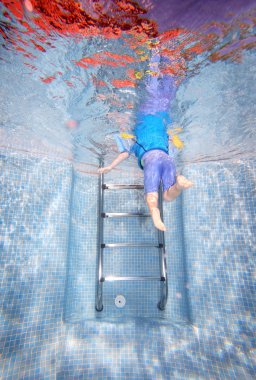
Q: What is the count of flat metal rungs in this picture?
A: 4